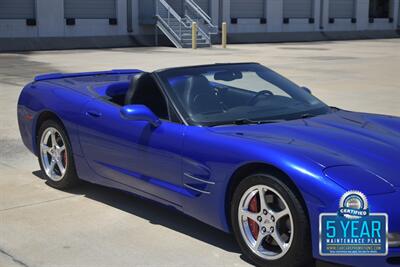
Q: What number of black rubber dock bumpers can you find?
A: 11